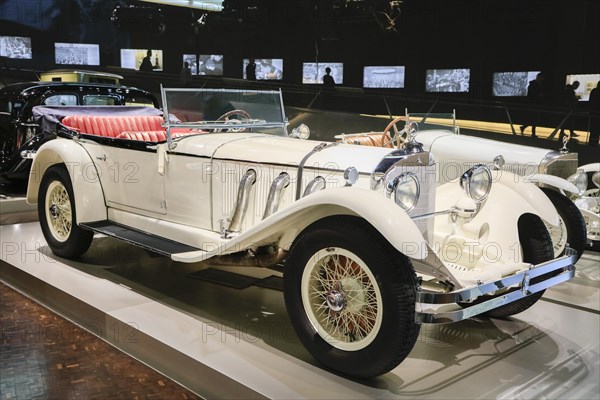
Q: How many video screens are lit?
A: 10